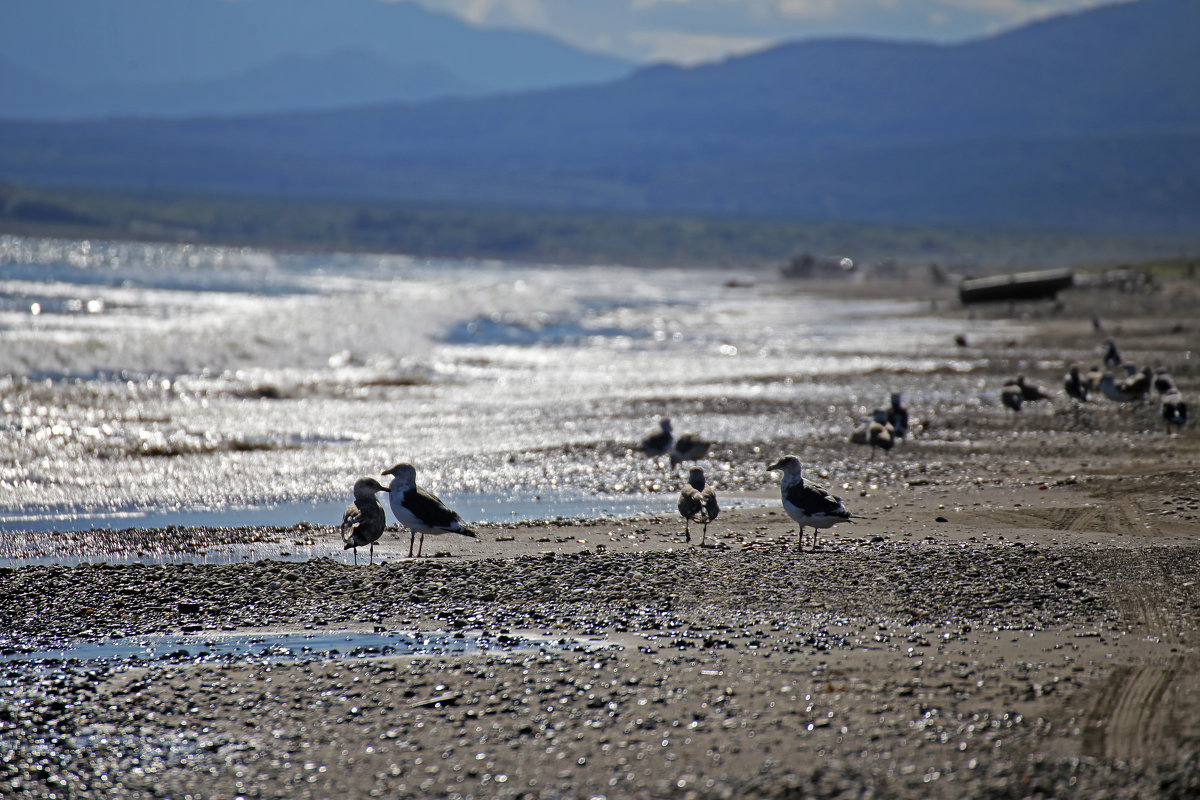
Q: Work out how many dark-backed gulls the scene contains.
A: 2